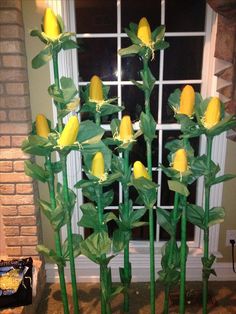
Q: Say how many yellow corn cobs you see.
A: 11